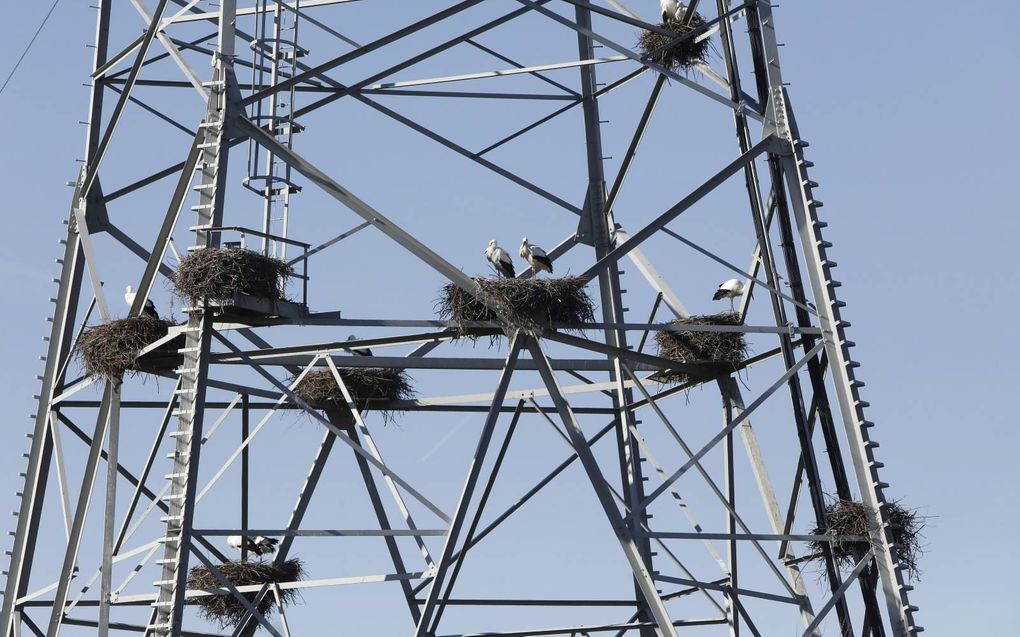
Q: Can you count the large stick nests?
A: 8